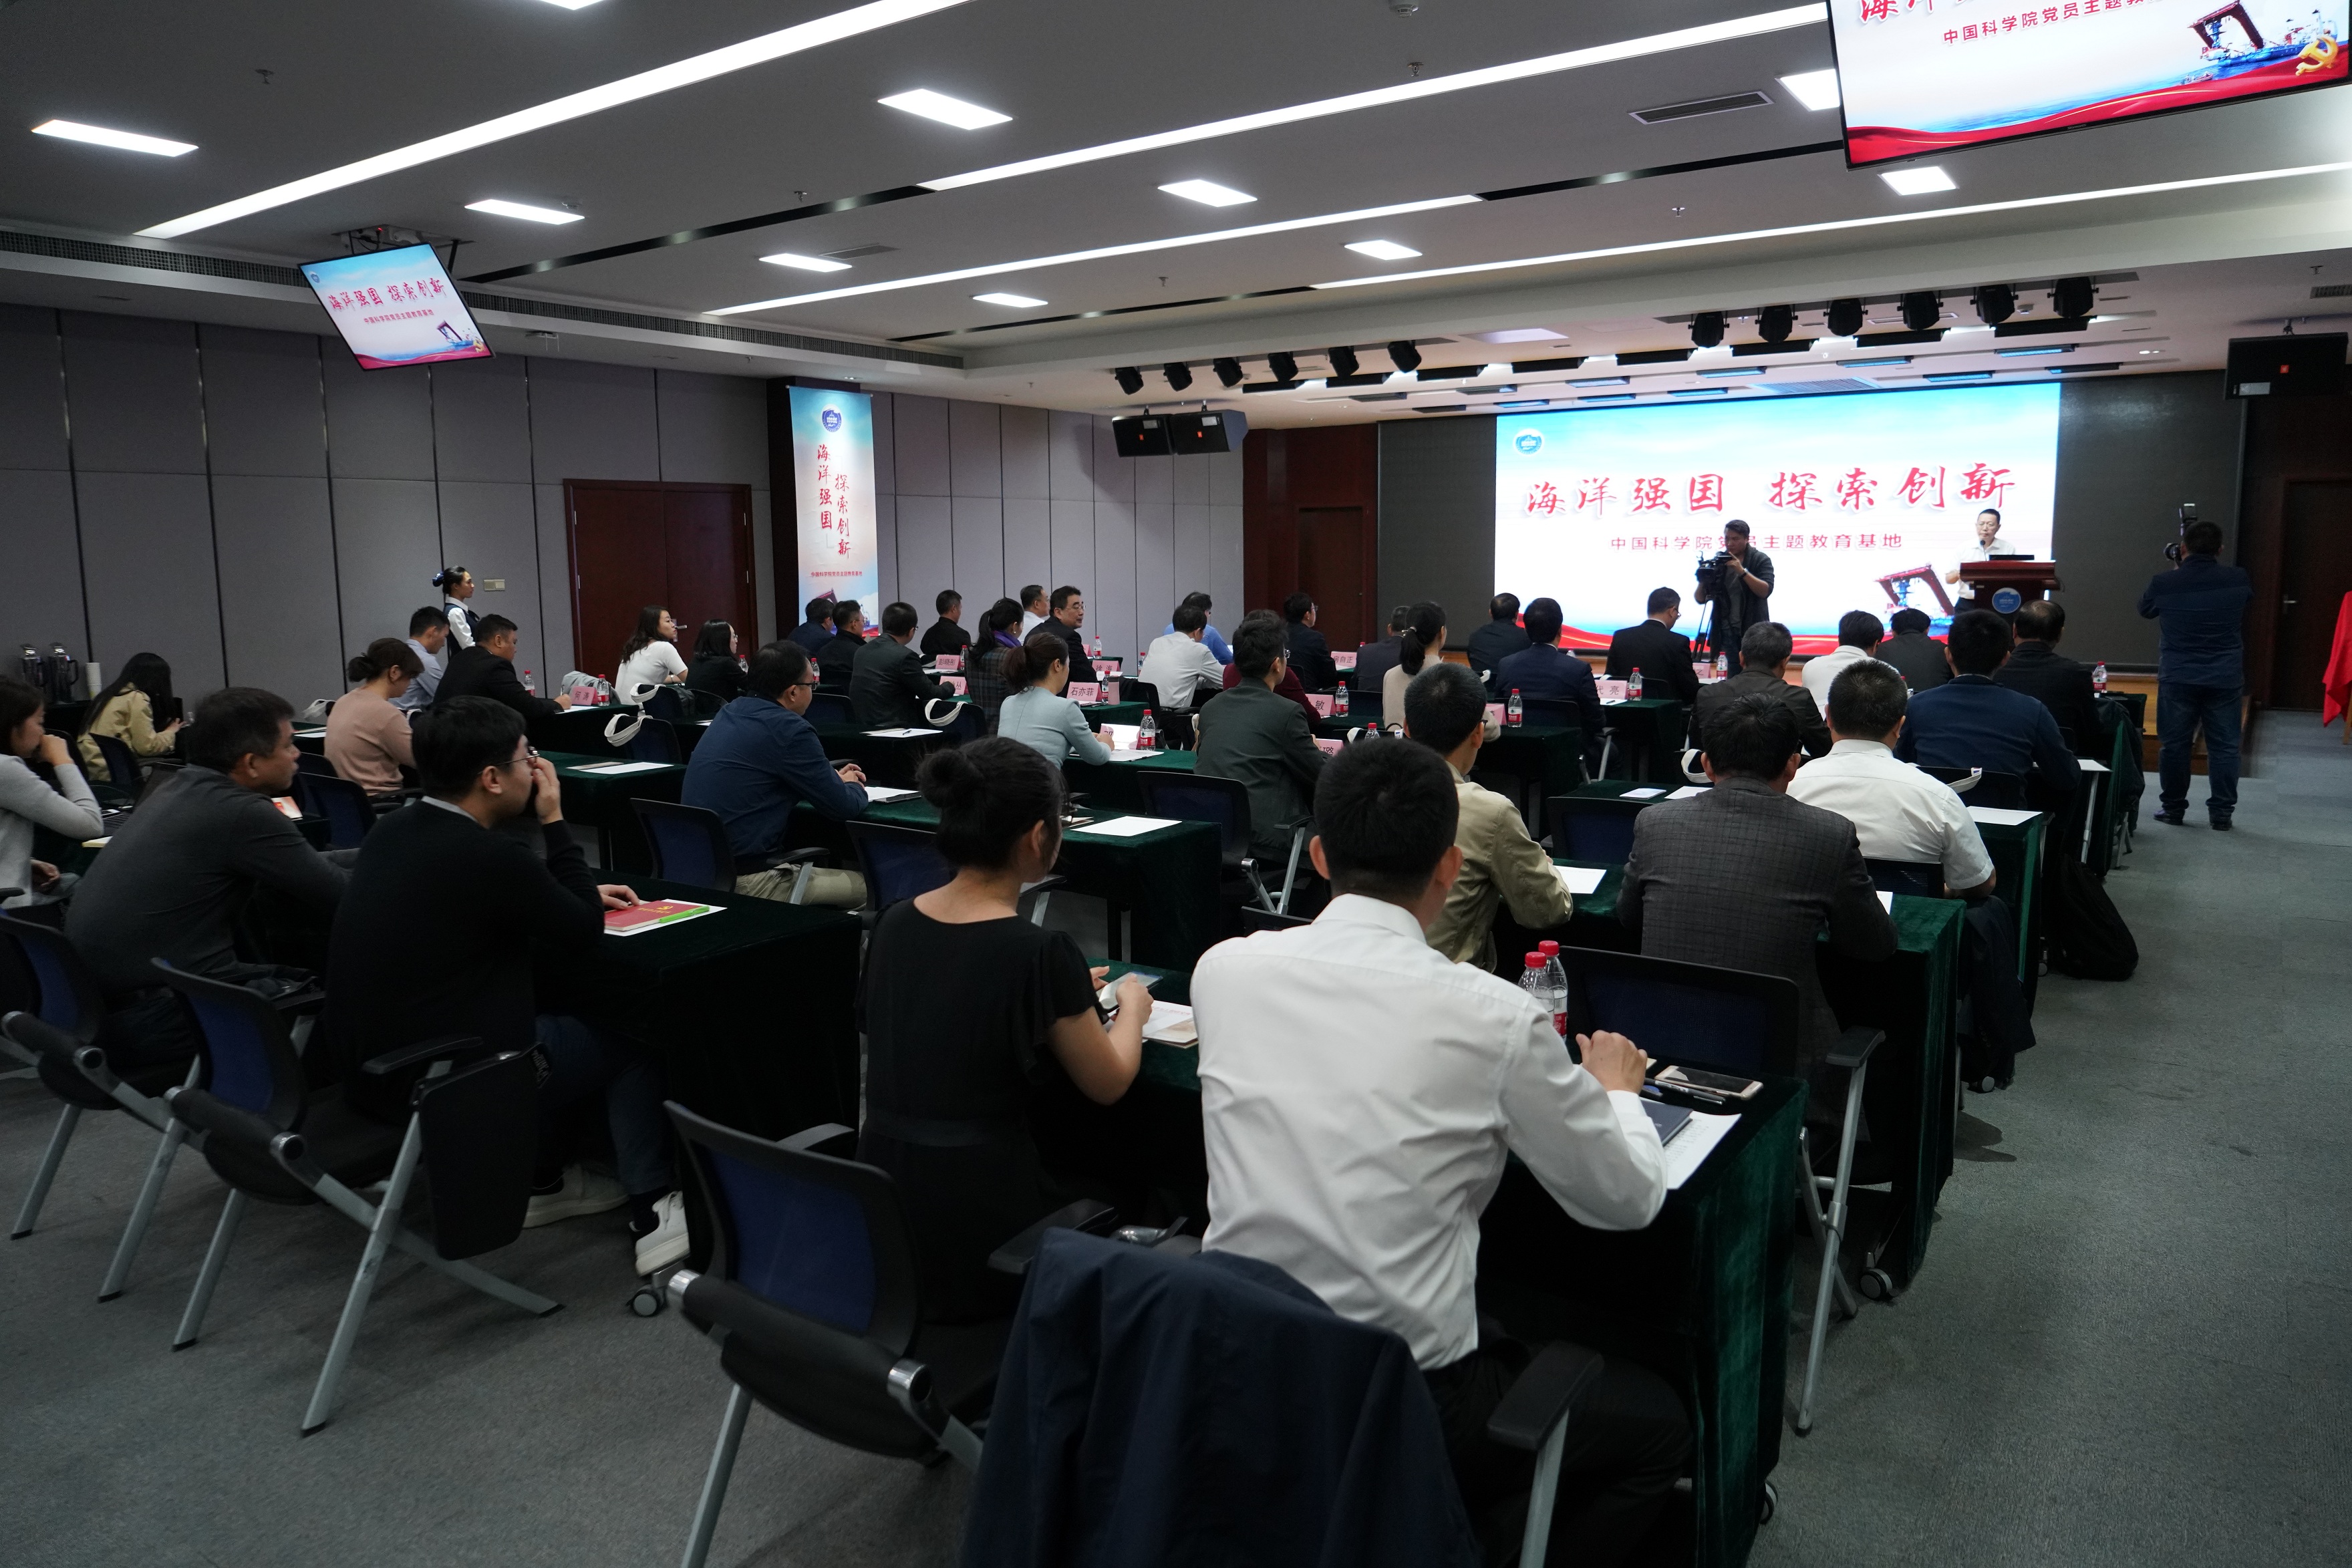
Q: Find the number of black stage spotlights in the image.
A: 12